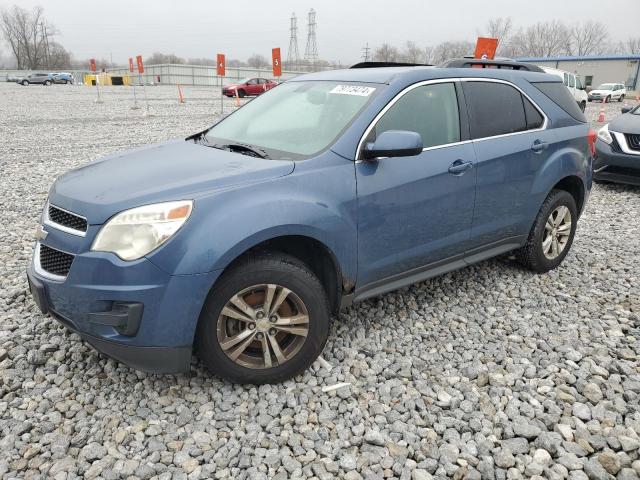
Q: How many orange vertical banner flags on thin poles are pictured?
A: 6